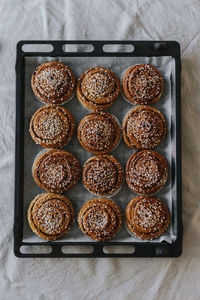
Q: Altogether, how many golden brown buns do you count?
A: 12